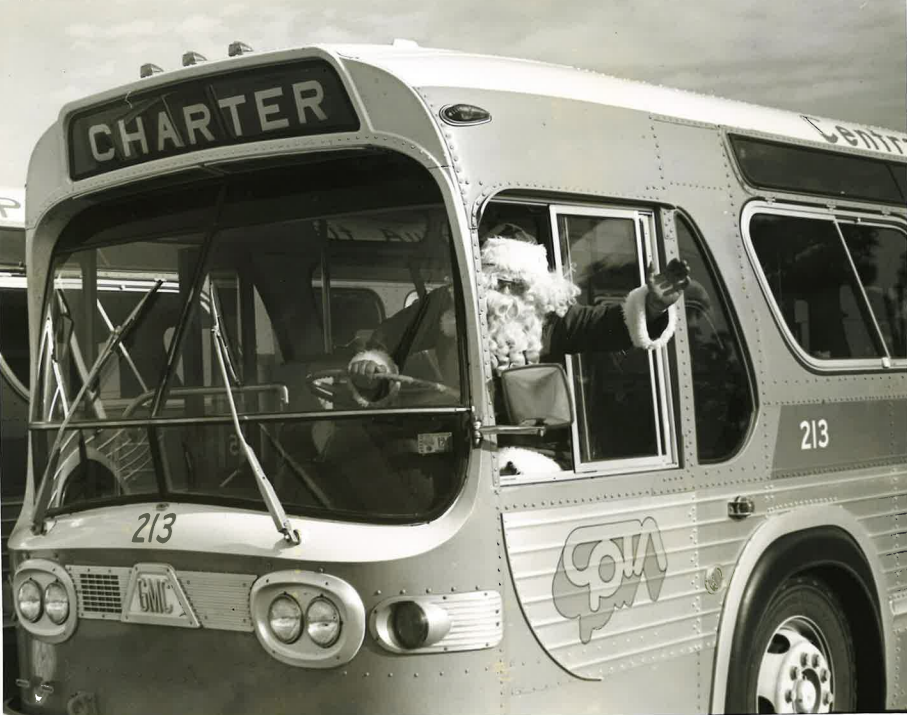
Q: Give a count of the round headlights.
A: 4